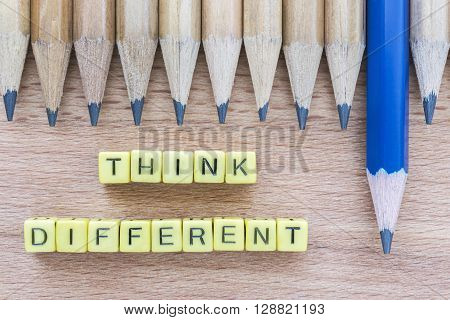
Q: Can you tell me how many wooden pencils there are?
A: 10